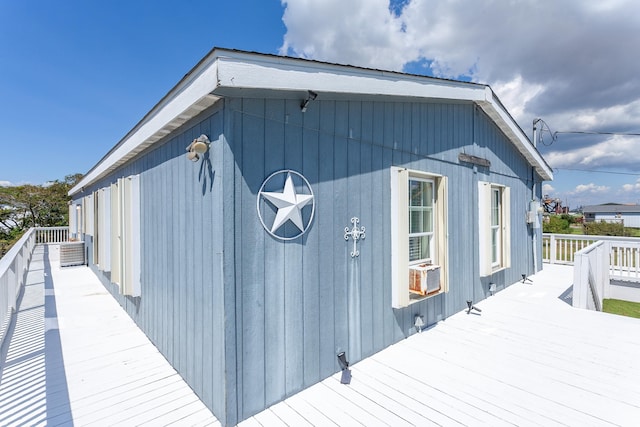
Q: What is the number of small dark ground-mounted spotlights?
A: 3